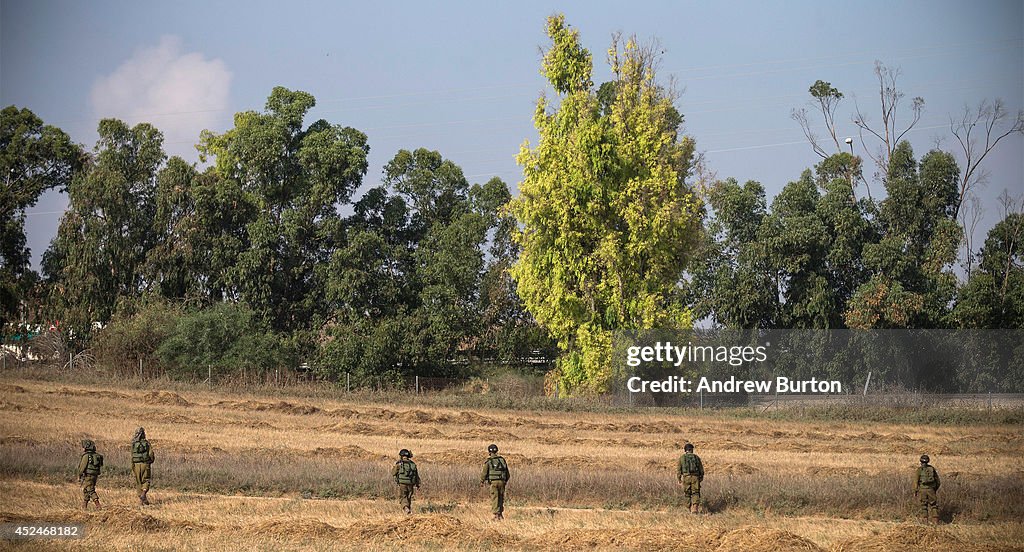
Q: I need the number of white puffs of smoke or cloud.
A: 1